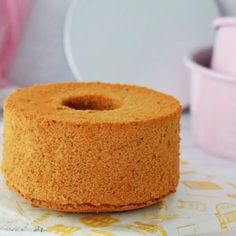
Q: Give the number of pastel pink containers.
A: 2